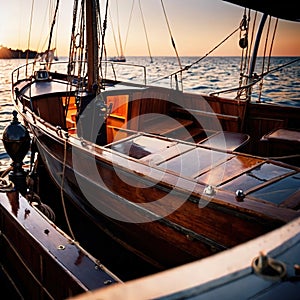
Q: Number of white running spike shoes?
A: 0